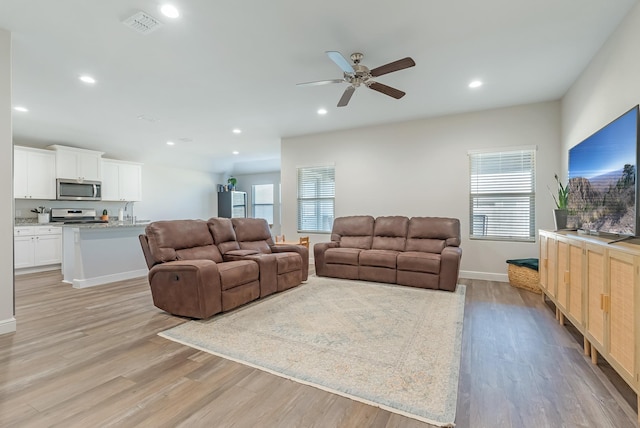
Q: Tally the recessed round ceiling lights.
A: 8